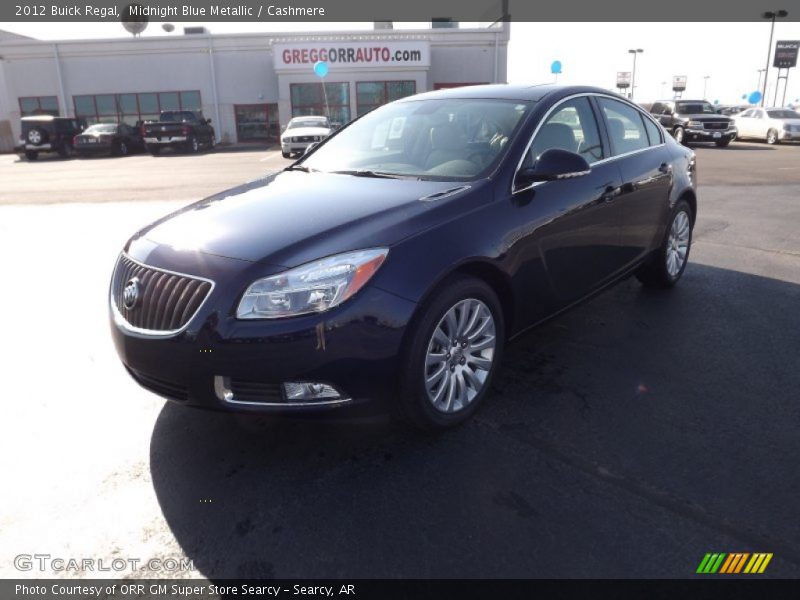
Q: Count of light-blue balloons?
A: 3